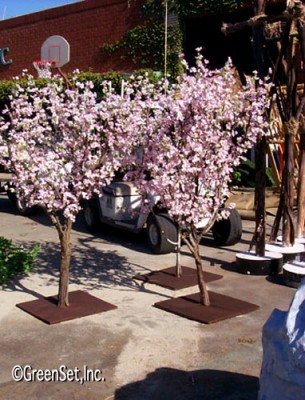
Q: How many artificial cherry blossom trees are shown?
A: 3